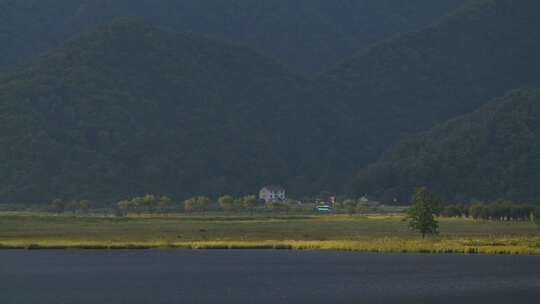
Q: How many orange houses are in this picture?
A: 0